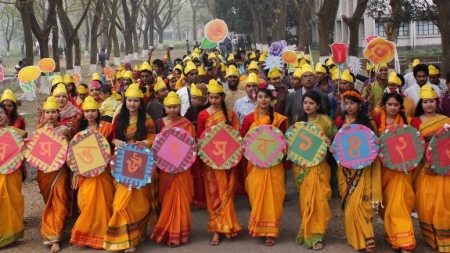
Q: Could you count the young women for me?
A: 11